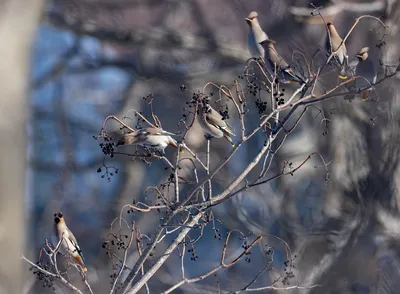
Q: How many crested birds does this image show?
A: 7